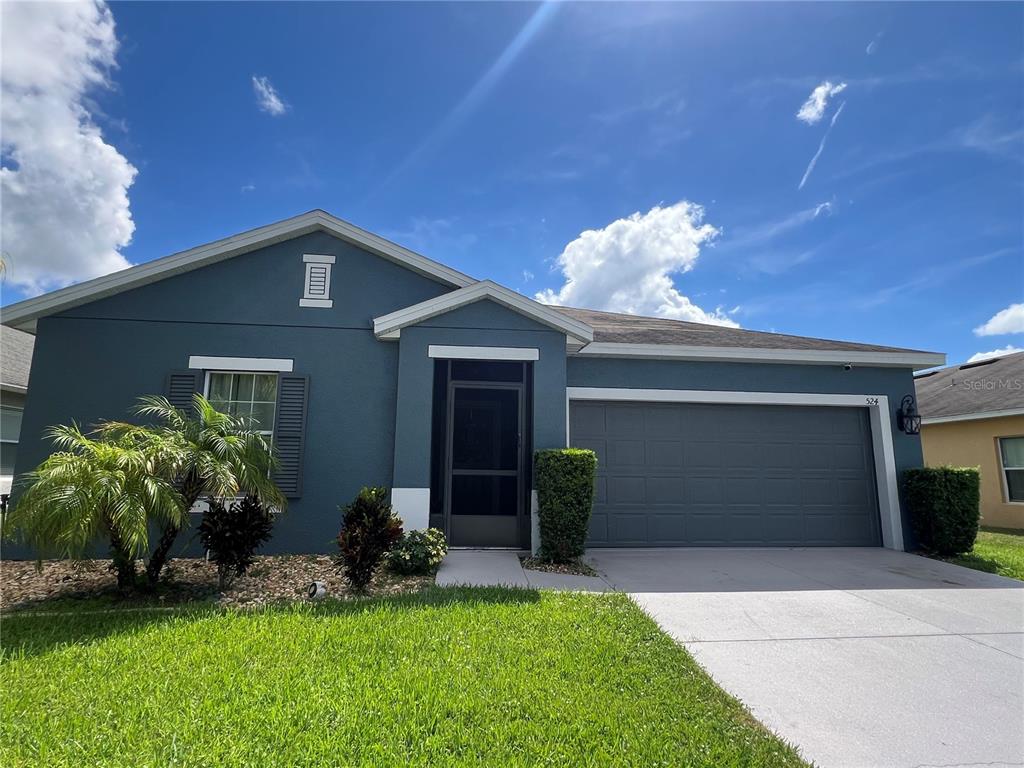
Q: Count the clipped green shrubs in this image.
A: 2